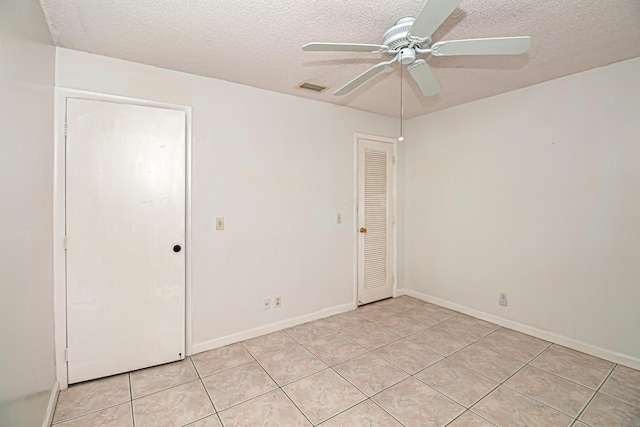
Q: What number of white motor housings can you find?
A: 1